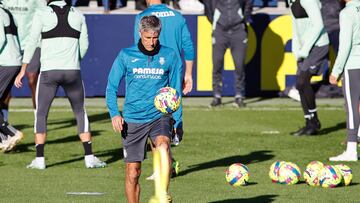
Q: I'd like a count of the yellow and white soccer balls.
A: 7